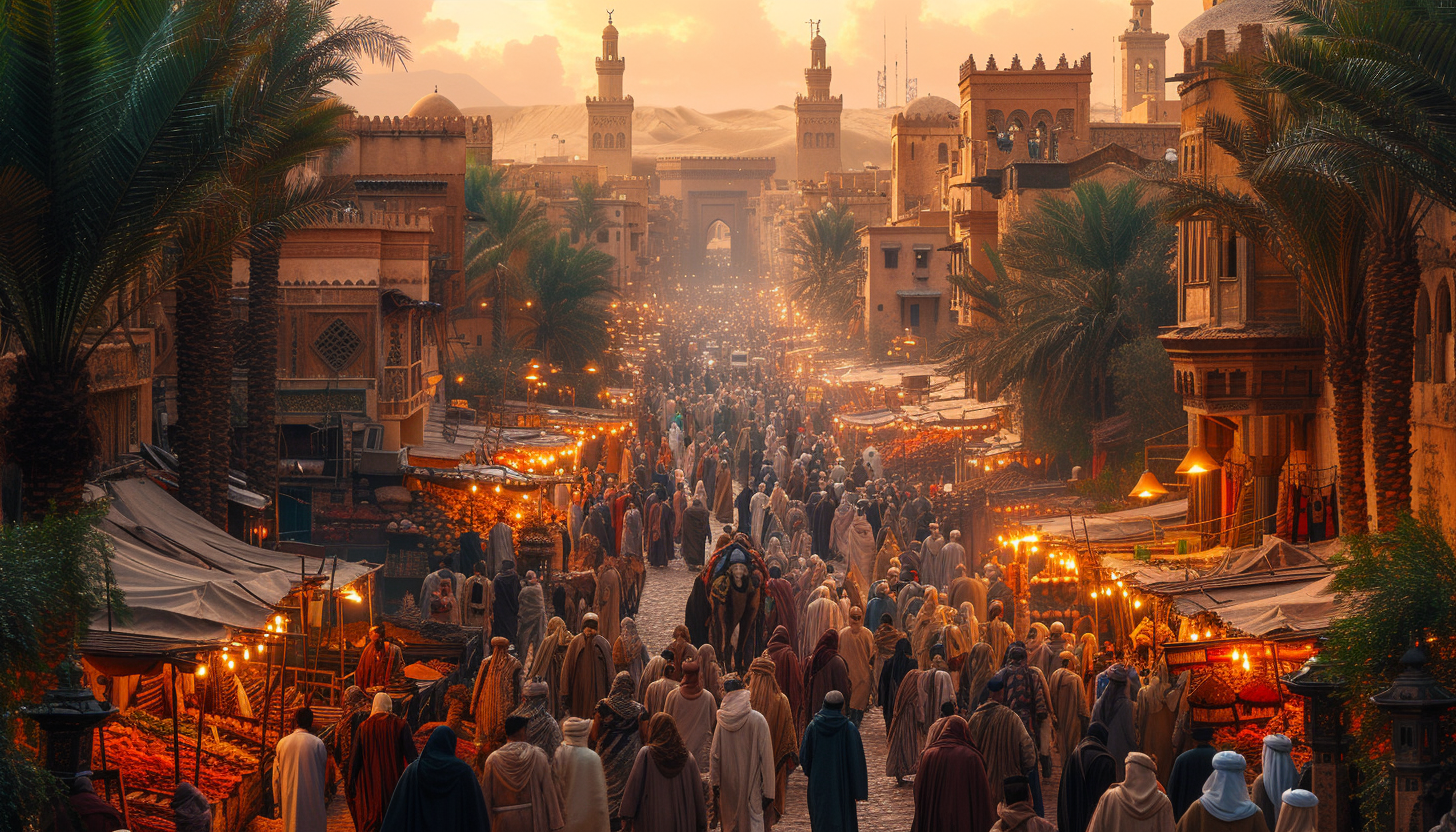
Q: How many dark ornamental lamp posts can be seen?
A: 3